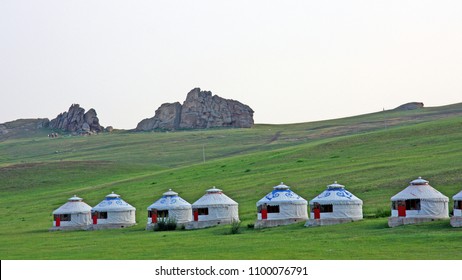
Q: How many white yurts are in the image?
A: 8